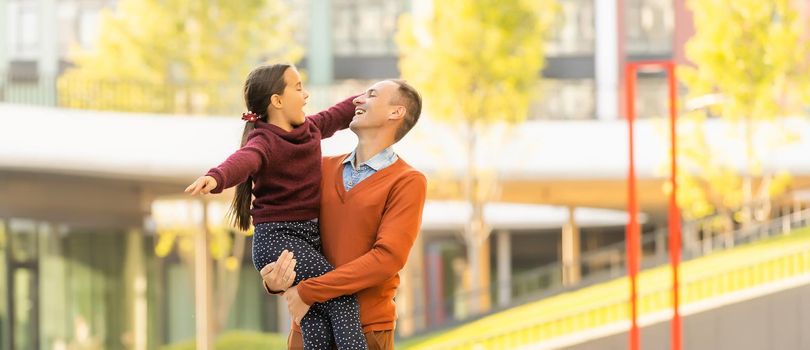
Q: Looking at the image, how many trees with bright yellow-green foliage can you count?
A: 3